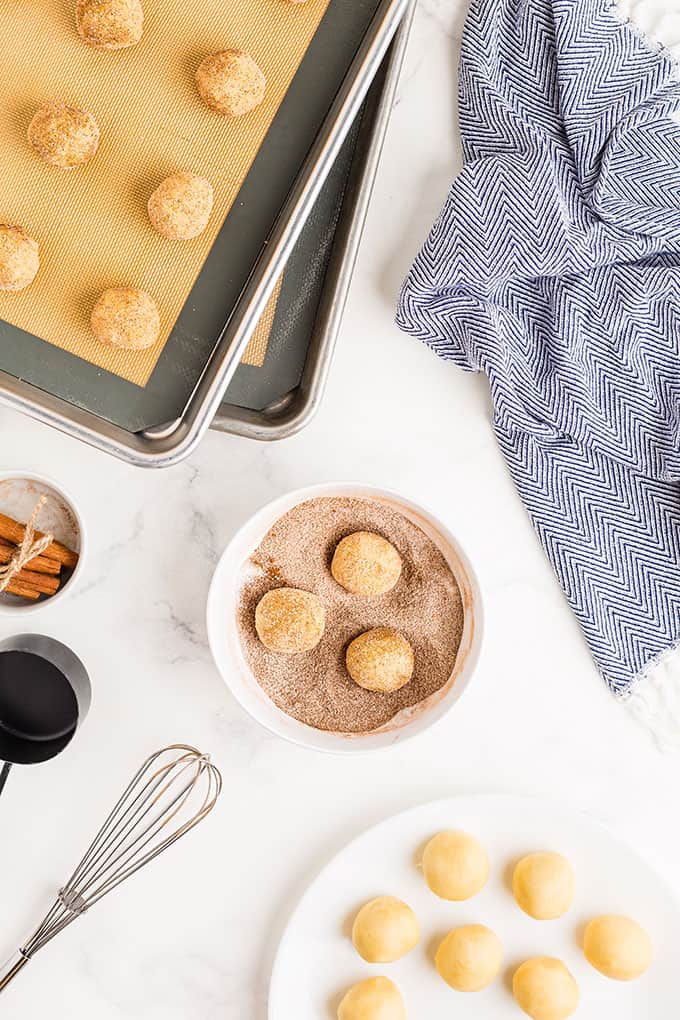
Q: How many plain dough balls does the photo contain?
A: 7